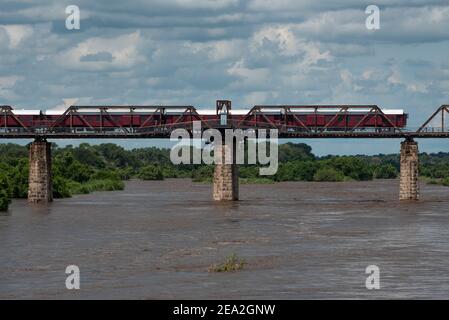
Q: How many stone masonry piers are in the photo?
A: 3